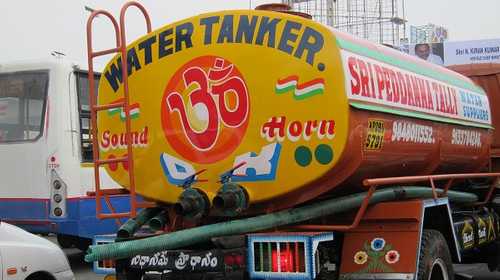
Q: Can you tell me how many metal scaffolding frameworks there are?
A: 1